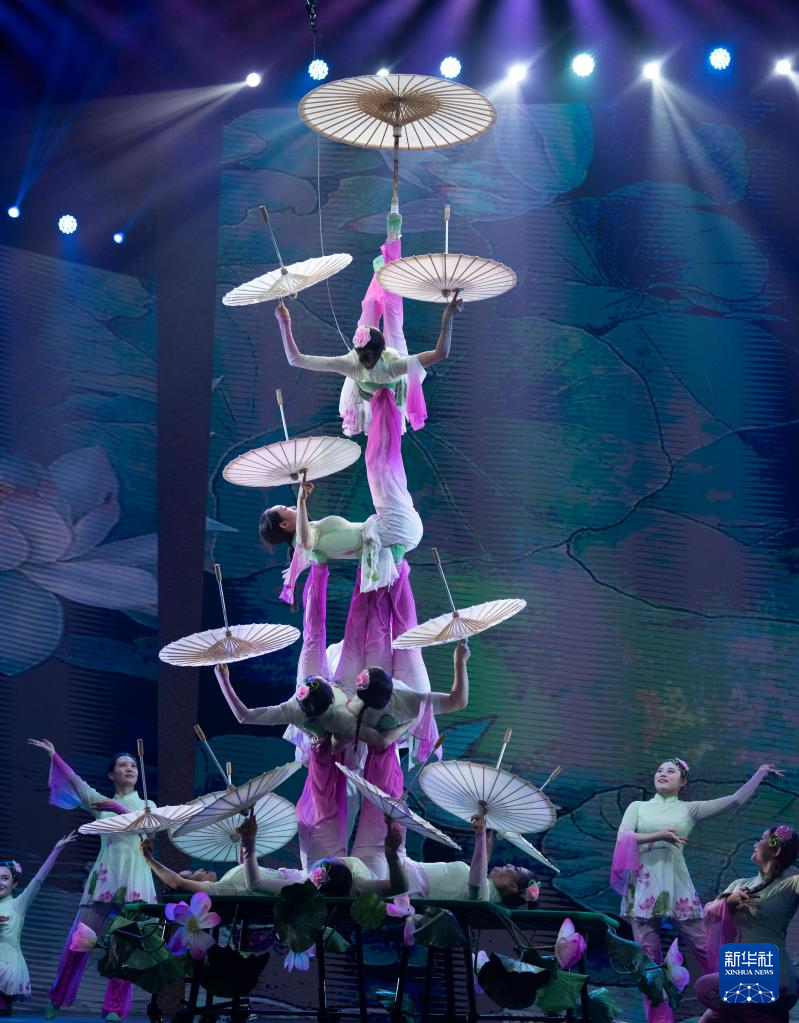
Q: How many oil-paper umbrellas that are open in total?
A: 12